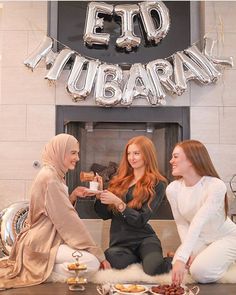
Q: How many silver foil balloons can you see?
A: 11